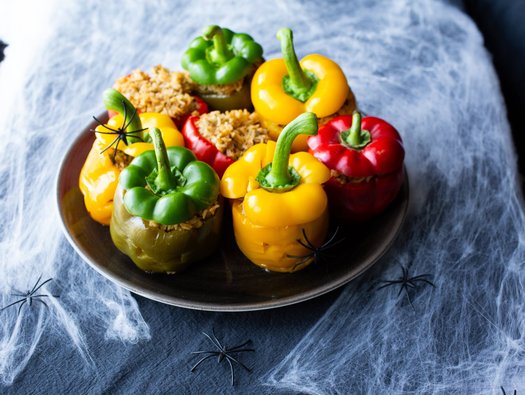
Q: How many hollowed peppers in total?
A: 8